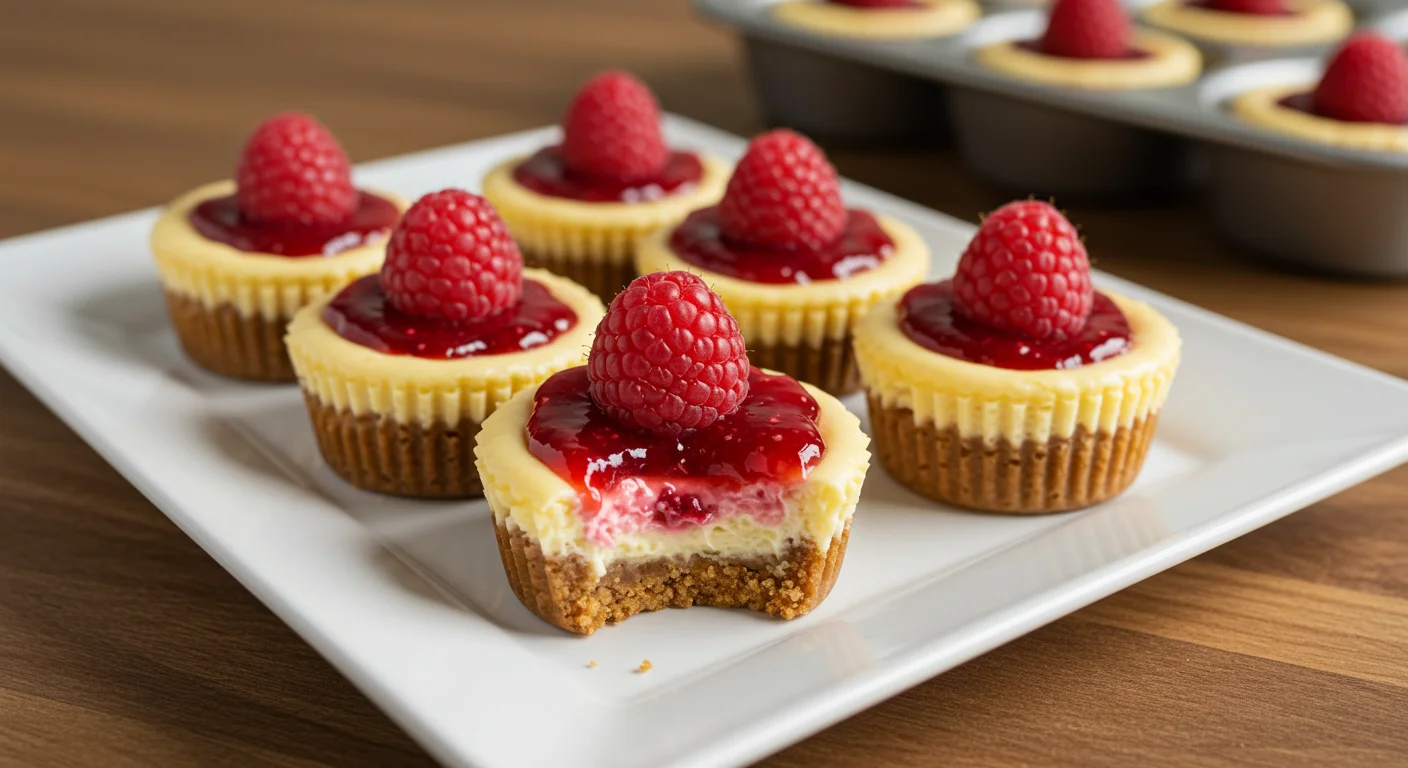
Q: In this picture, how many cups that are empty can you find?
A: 0